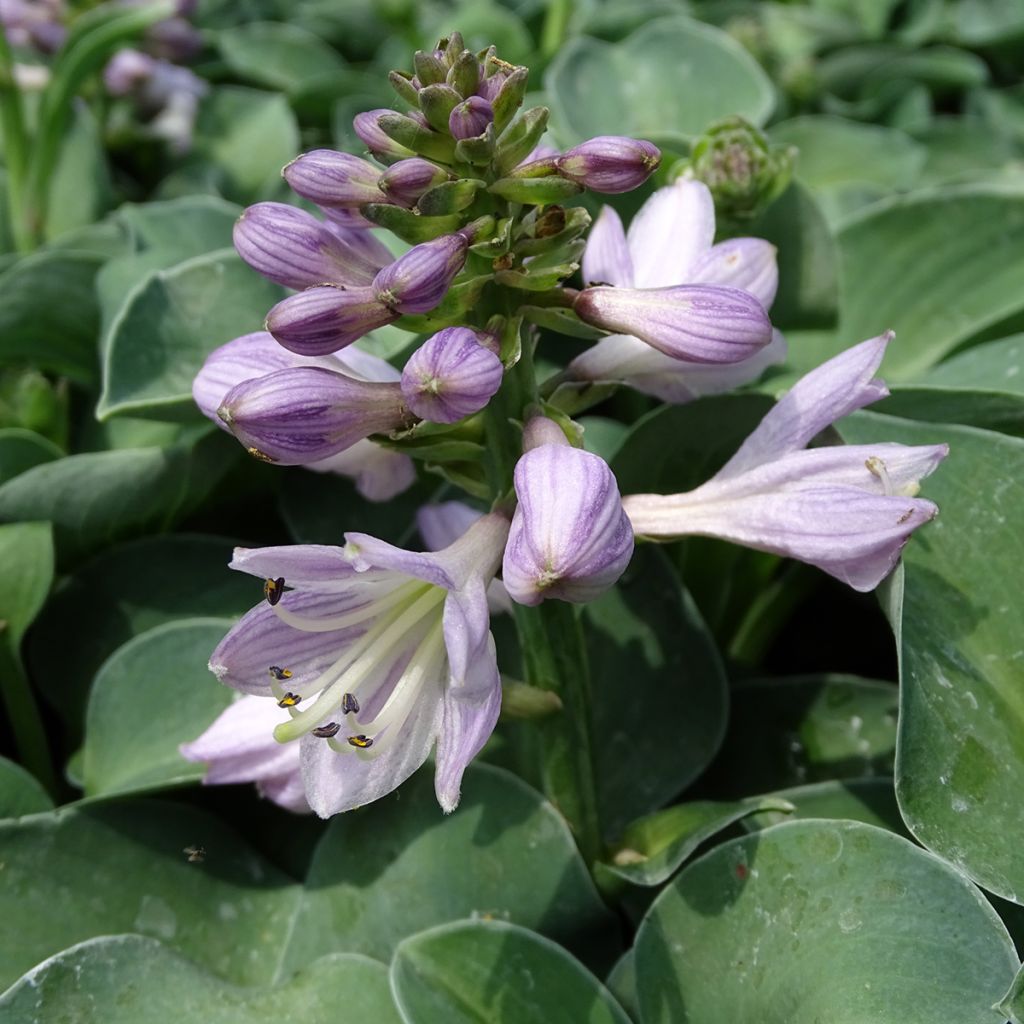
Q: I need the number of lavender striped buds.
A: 12